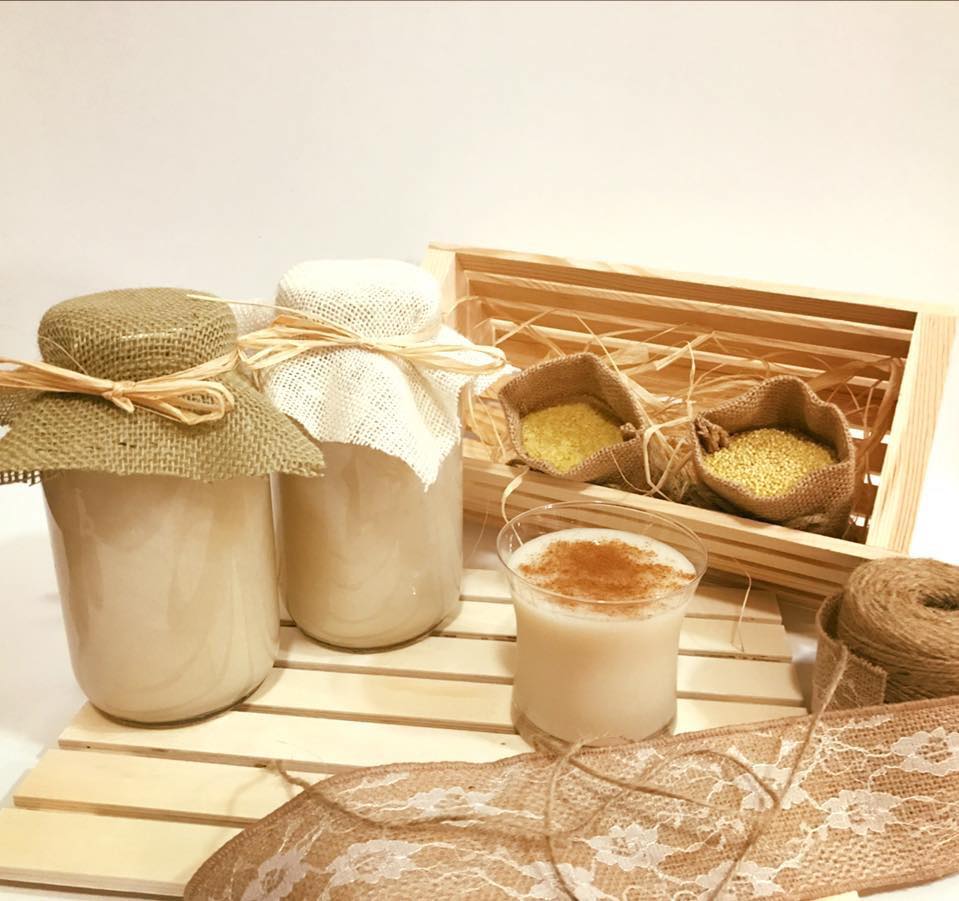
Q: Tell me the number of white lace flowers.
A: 9